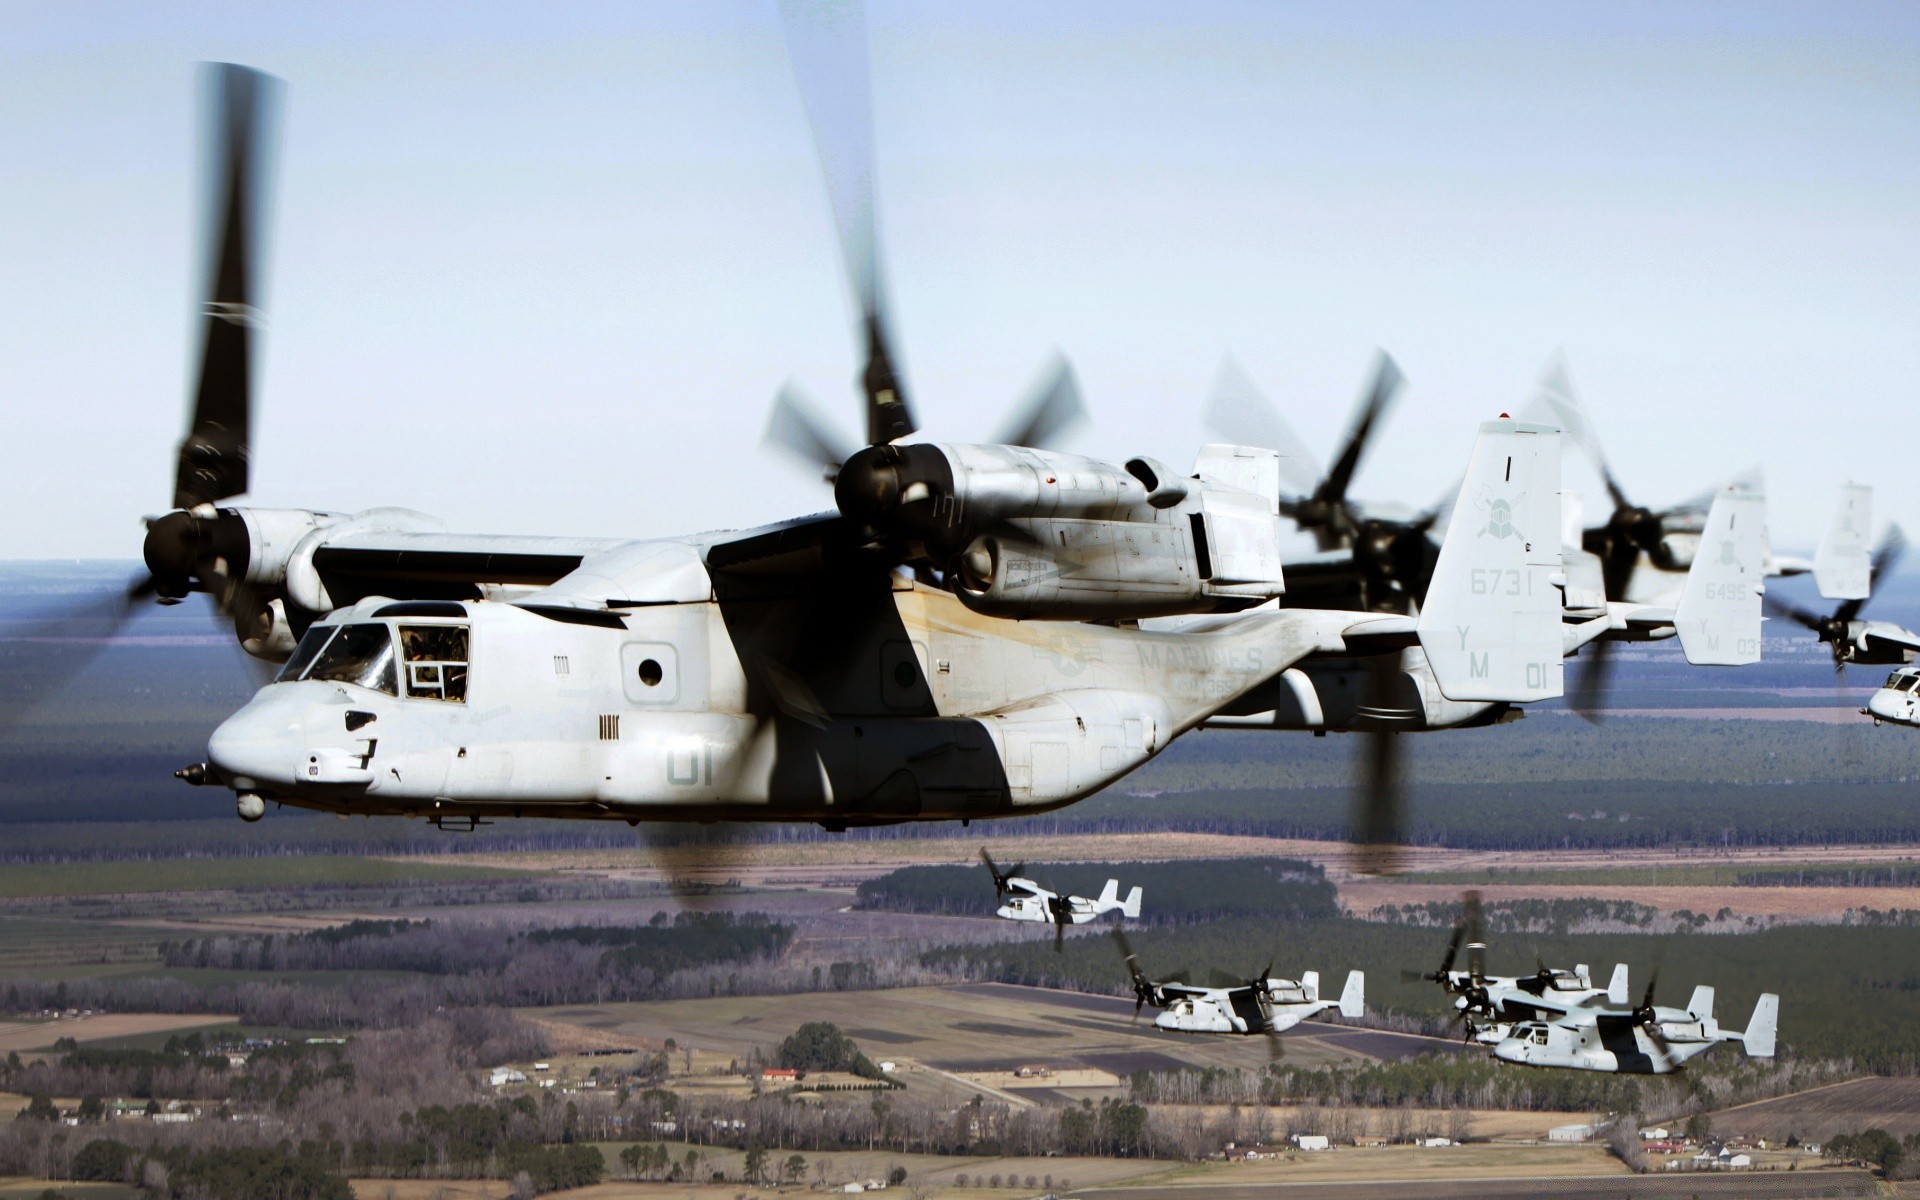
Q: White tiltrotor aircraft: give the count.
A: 9